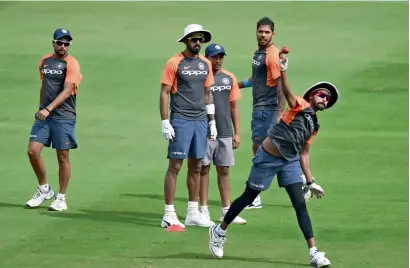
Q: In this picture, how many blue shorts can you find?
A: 4